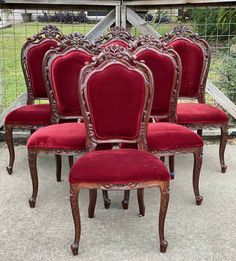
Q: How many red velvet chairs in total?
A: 6